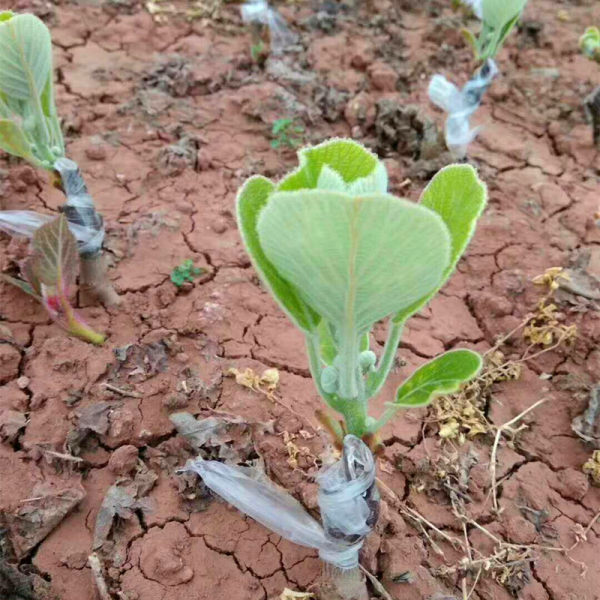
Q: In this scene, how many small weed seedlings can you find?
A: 2